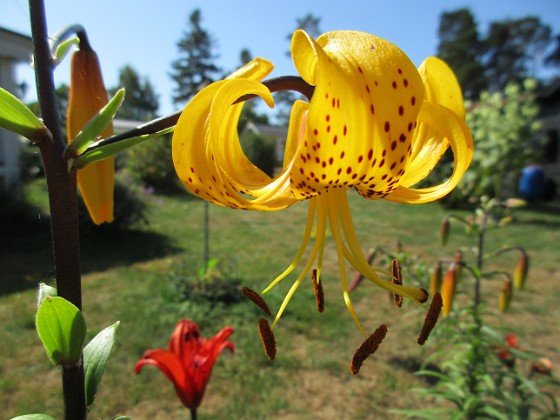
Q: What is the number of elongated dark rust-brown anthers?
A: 6